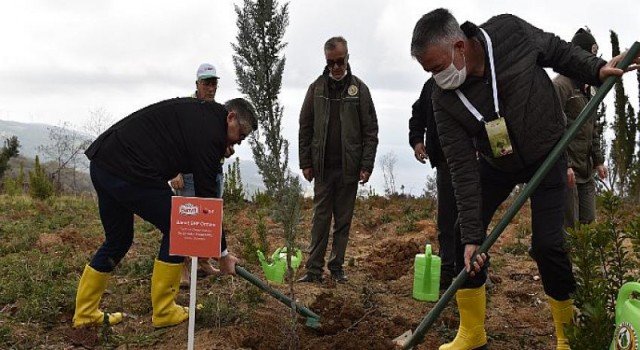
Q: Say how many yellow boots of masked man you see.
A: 2